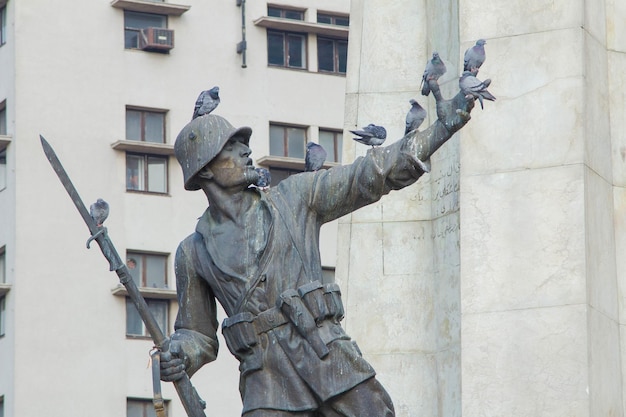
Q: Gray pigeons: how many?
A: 9